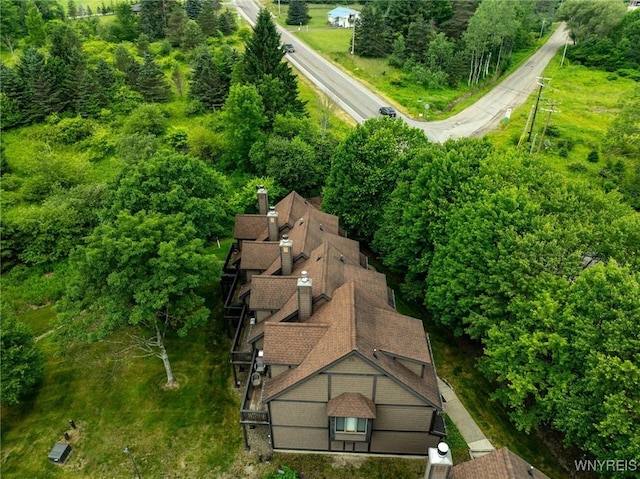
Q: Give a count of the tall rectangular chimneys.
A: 5